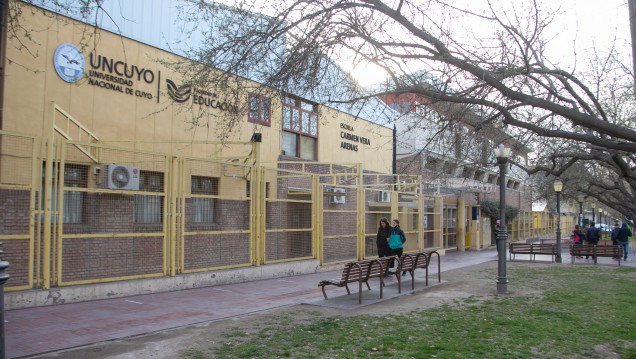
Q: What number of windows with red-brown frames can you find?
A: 2